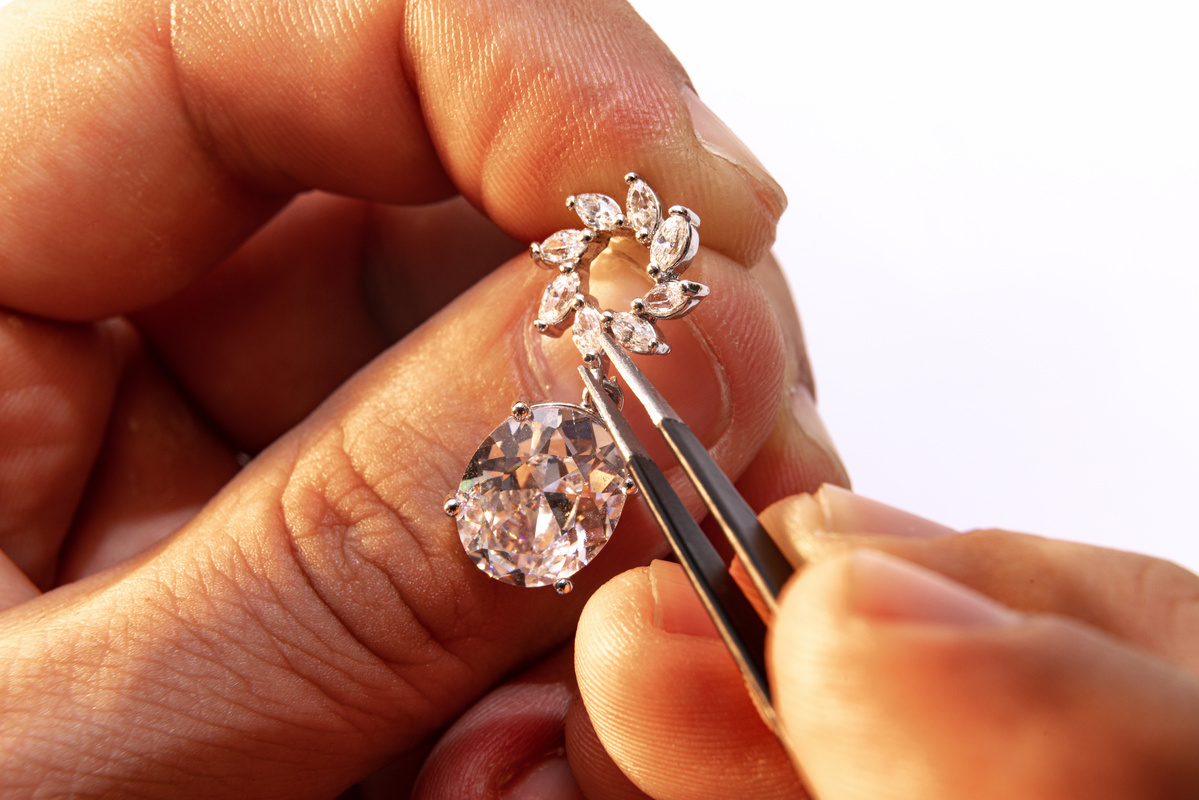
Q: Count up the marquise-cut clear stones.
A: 8